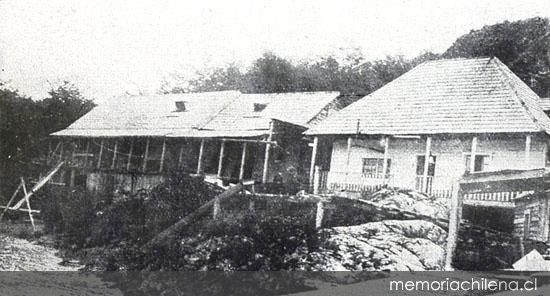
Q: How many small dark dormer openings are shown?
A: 2